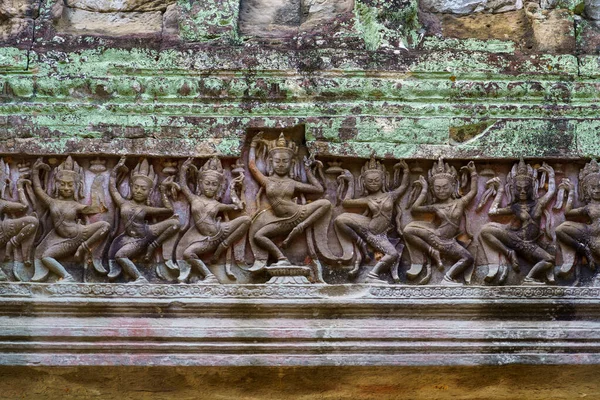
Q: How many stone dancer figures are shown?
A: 9